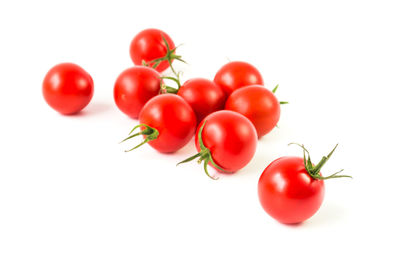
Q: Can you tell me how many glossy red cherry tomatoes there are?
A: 9